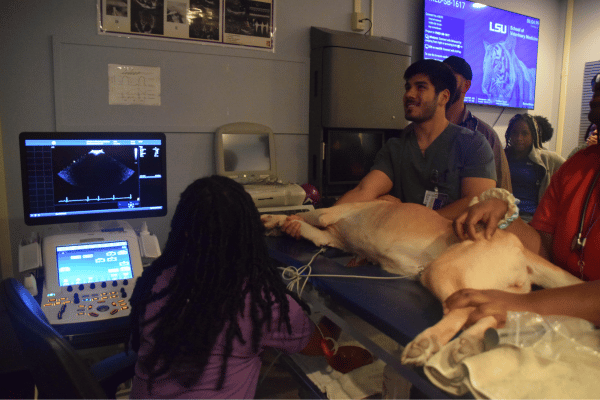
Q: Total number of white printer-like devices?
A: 1